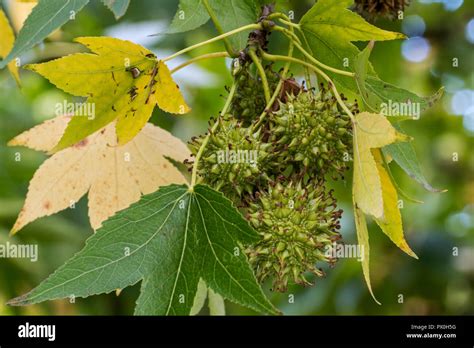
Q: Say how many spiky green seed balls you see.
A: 4